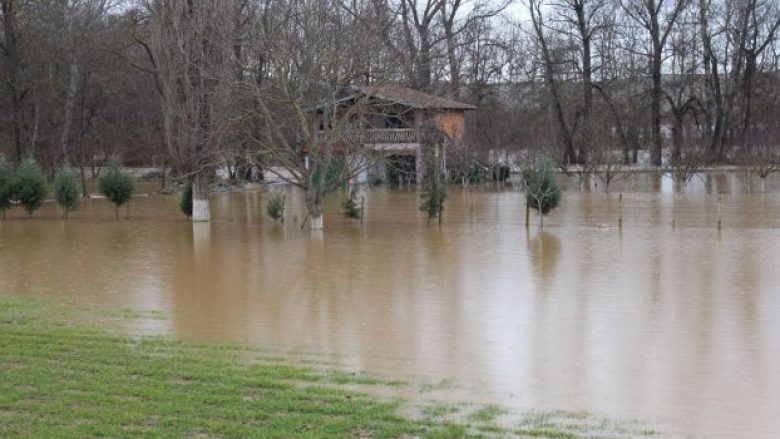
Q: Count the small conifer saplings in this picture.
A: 9